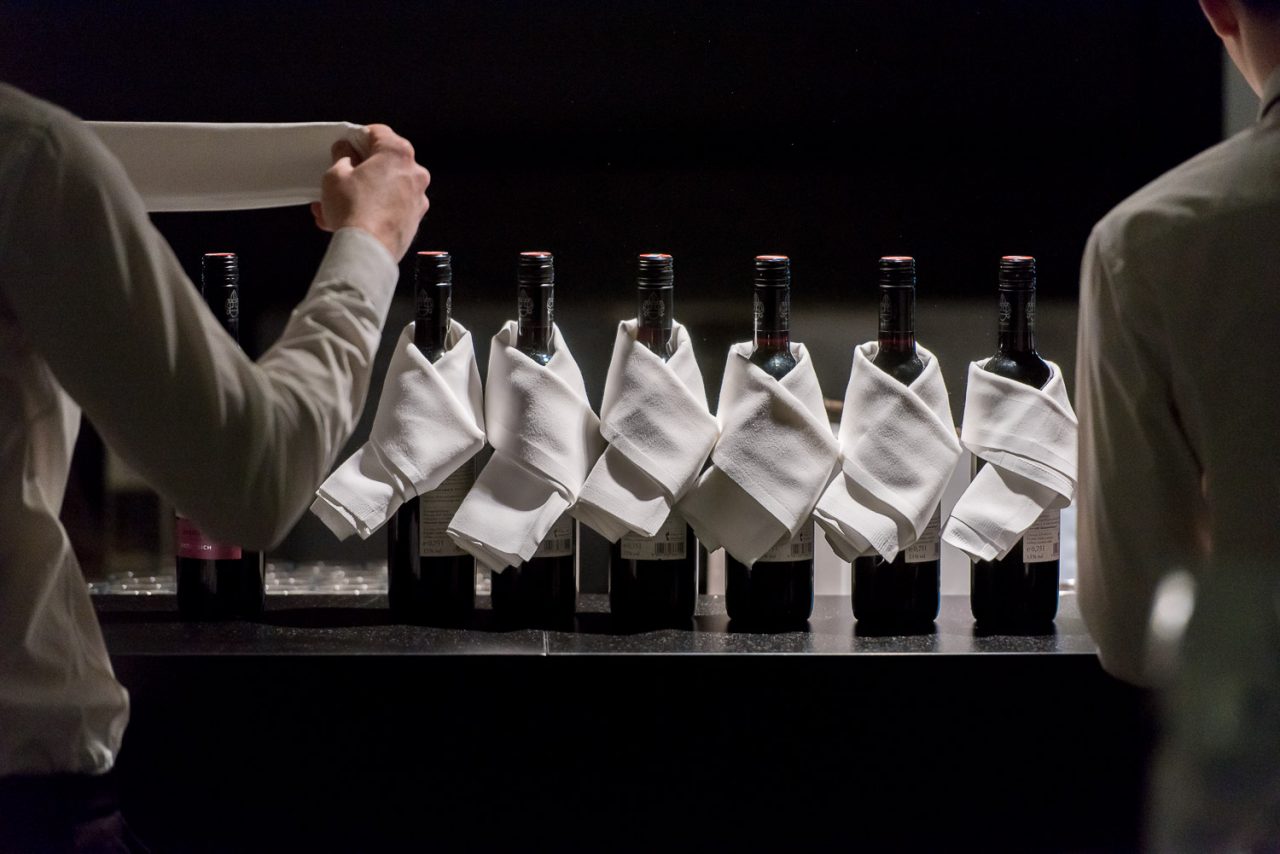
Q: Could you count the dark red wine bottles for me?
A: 7